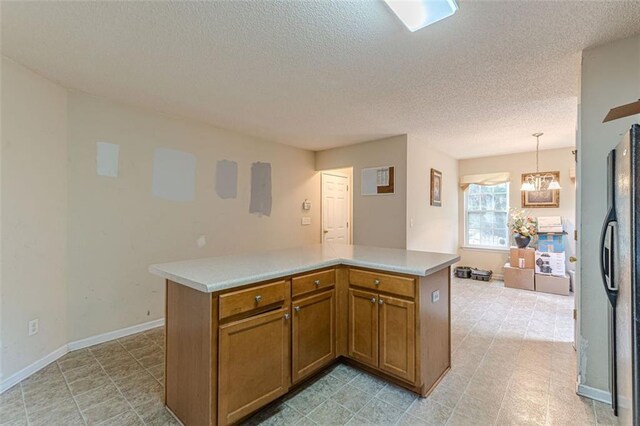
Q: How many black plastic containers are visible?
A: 2